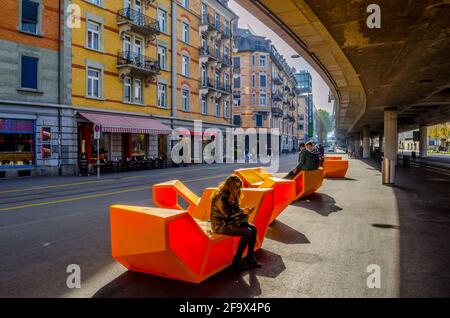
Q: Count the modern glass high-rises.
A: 1